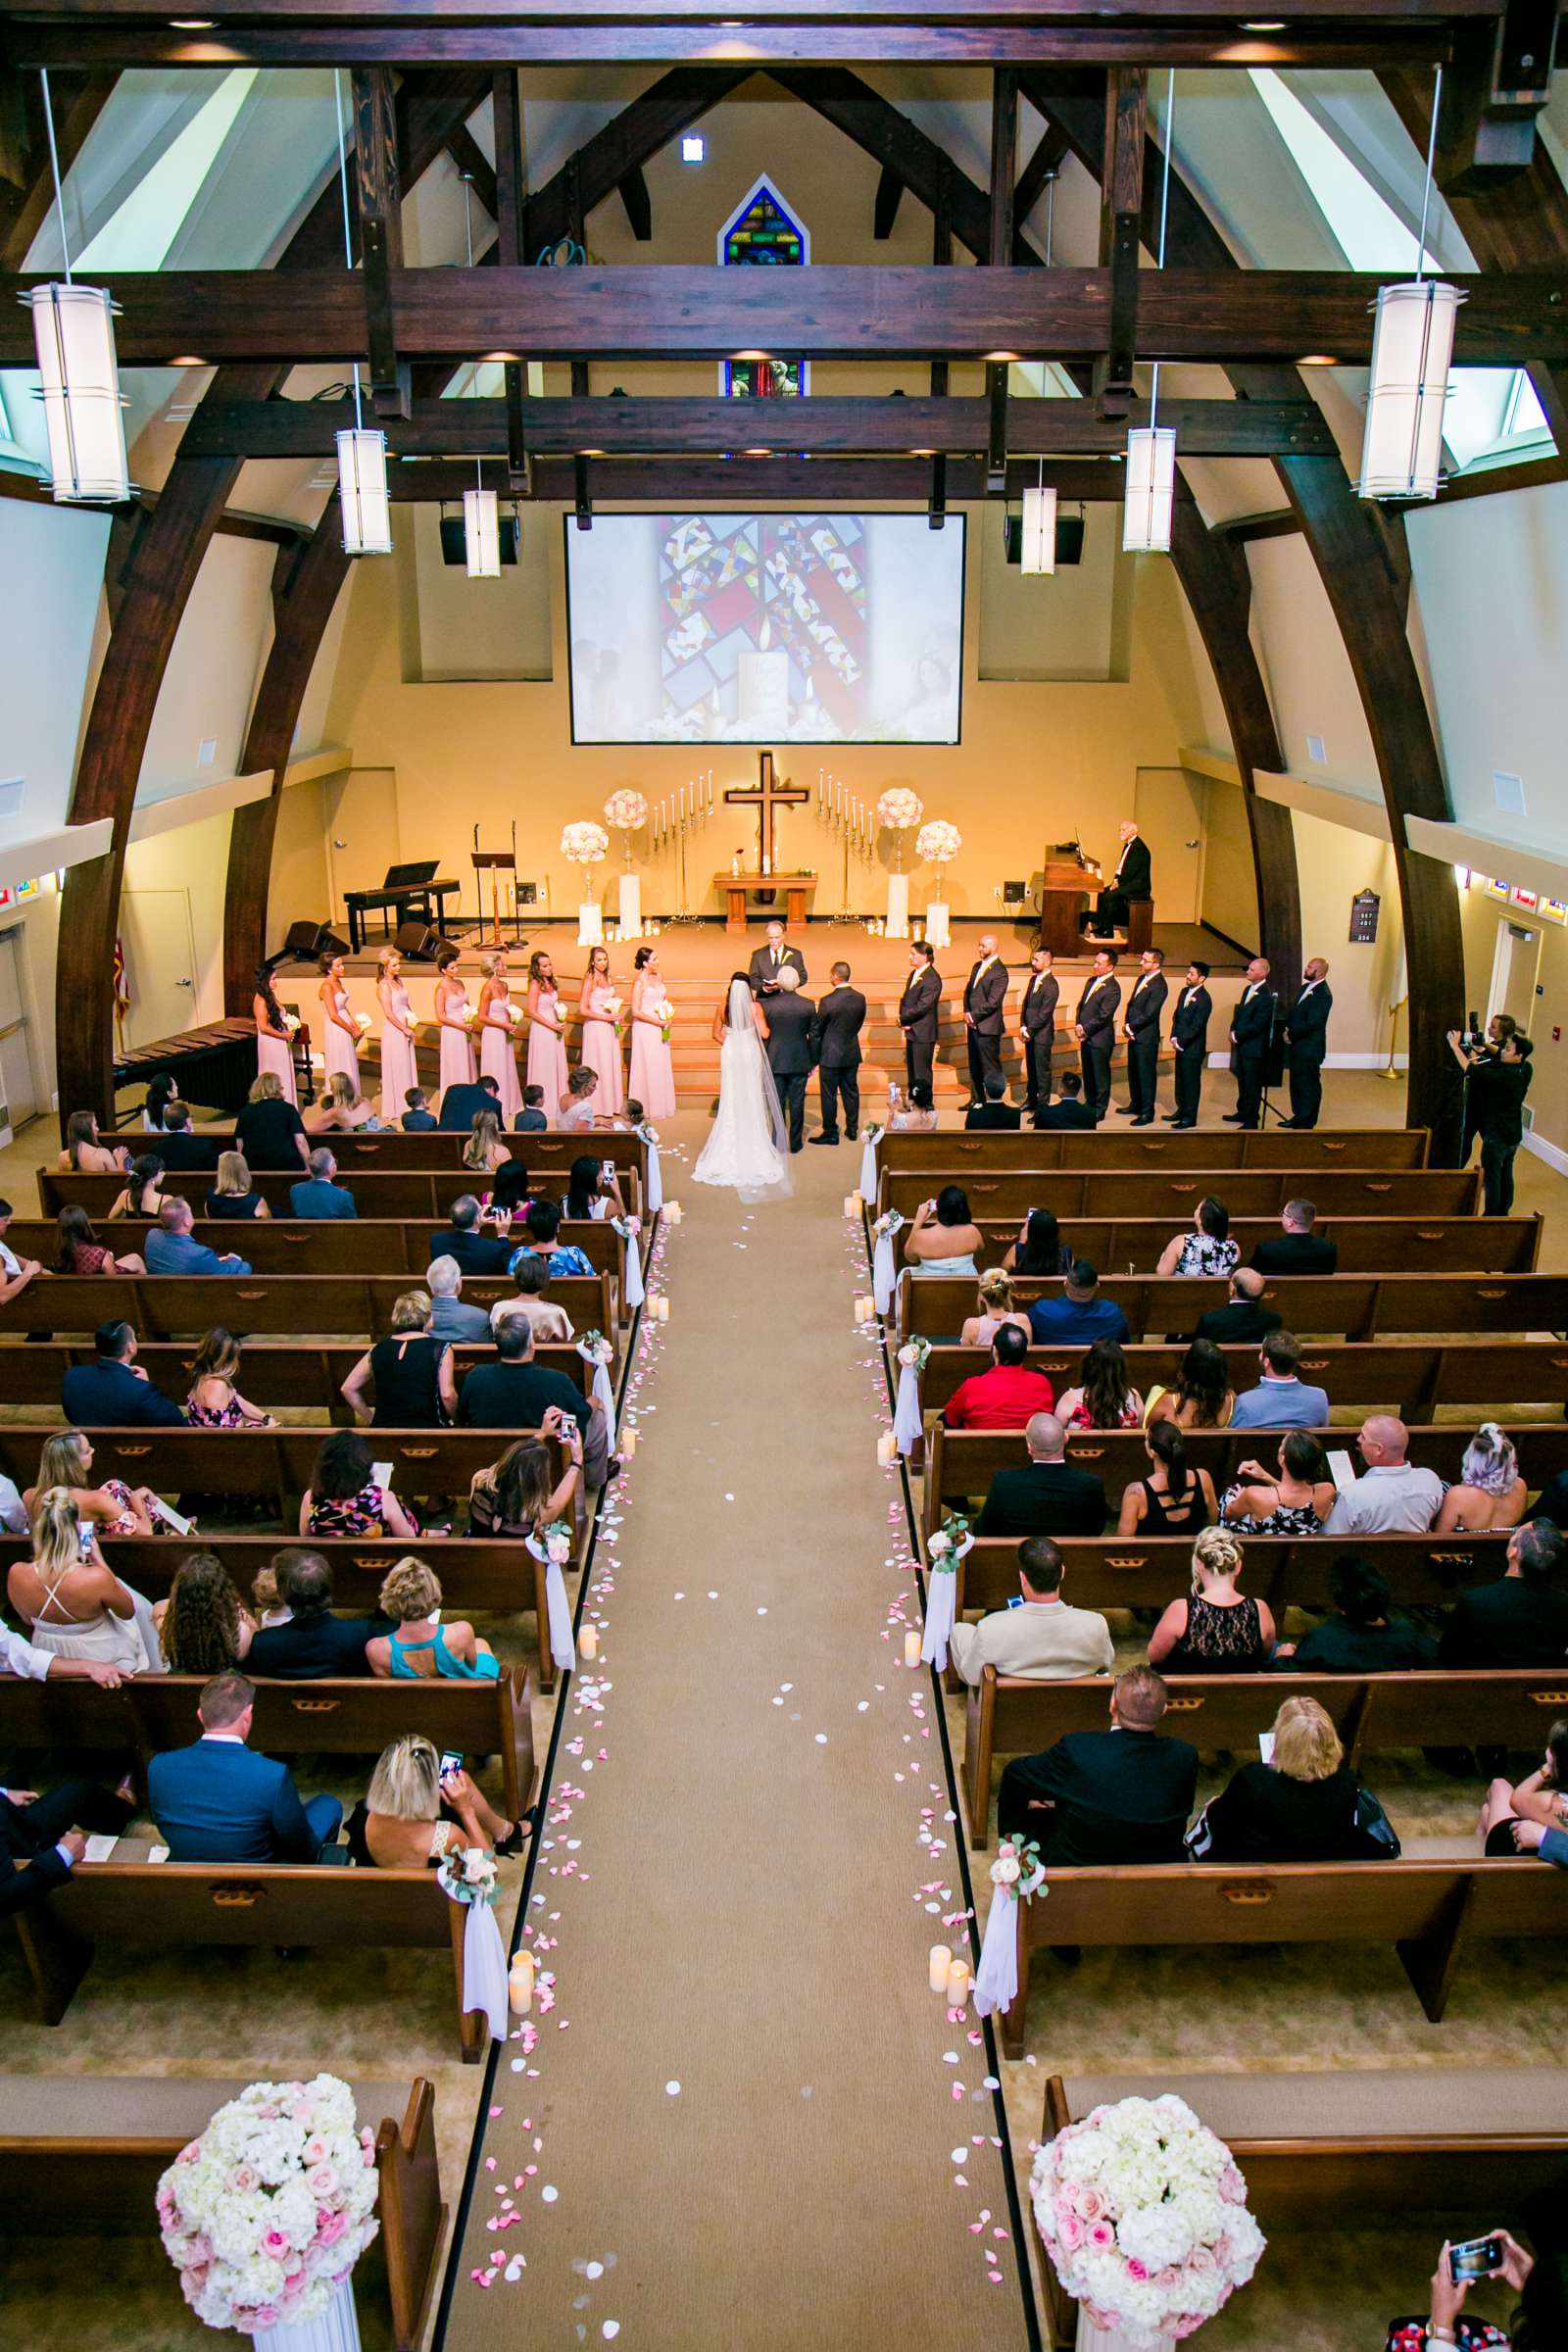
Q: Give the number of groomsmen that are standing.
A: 8